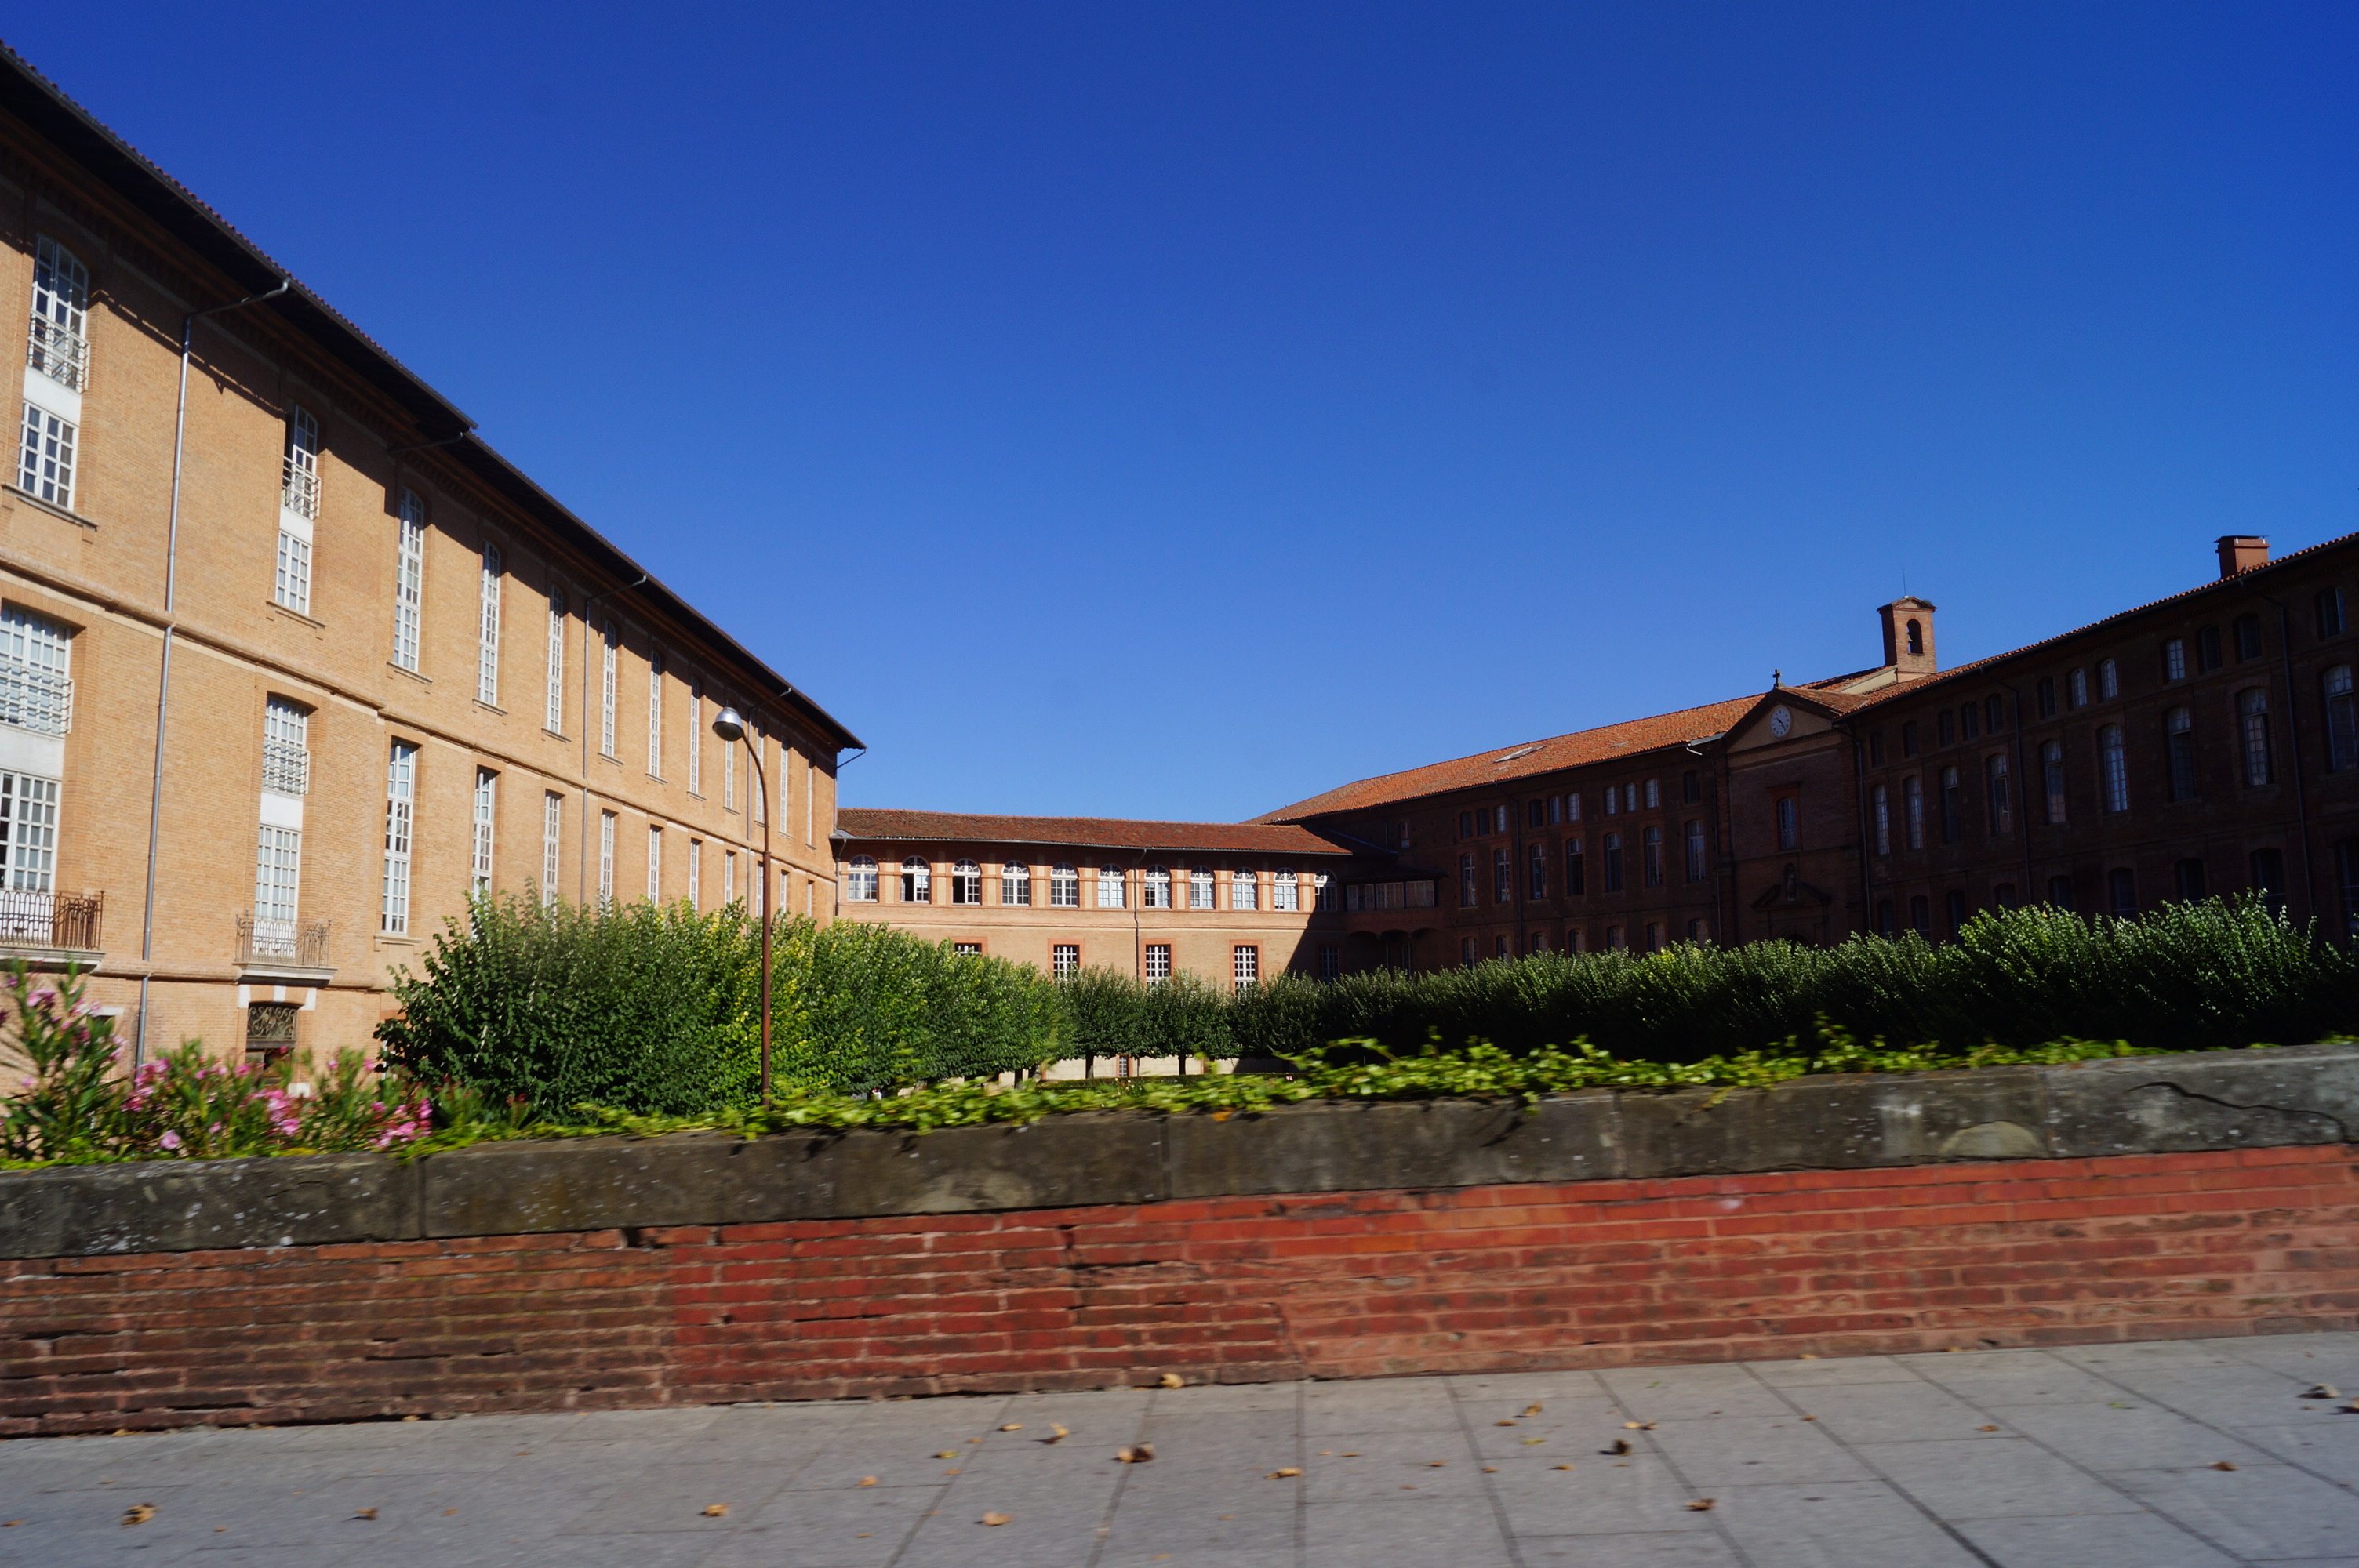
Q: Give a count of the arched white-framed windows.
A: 11